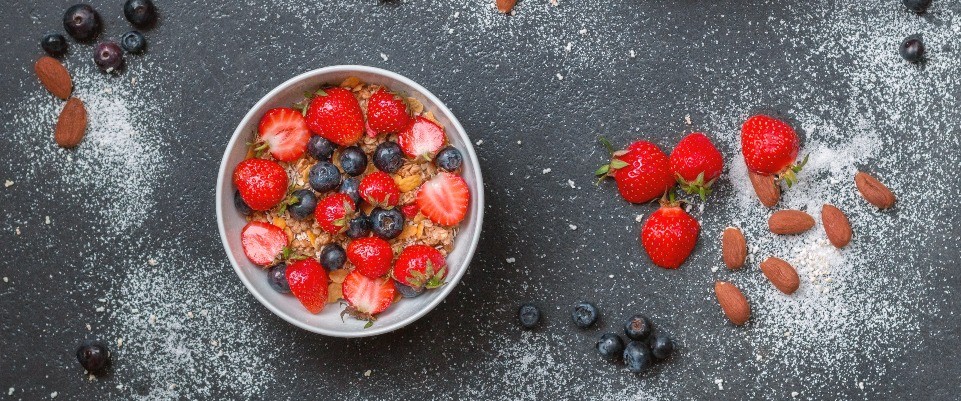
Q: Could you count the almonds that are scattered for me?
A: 10